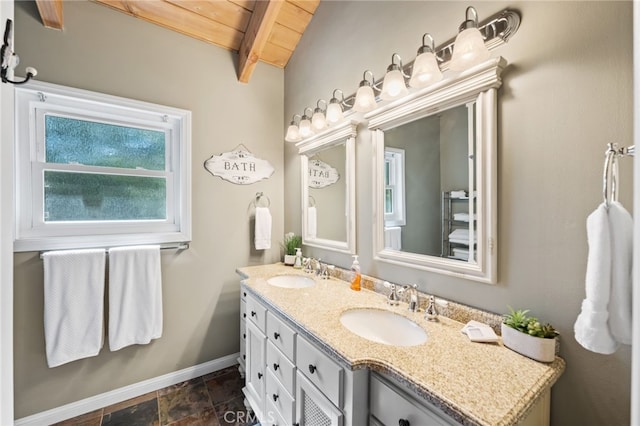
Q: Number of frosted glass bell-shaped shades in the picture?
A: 8